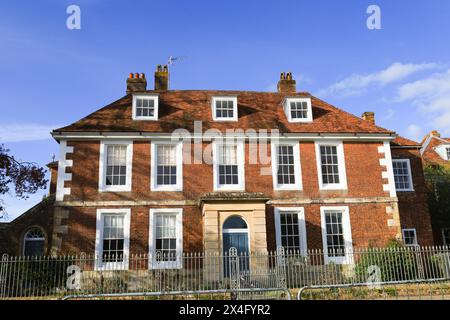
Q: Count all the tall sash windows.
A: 9